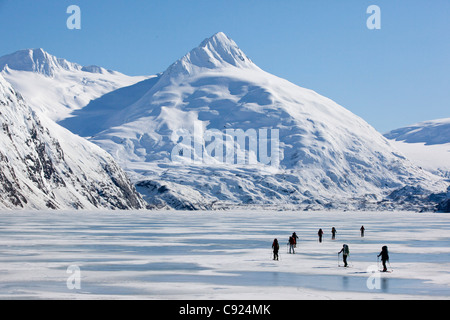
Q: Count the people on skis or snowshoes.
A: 8